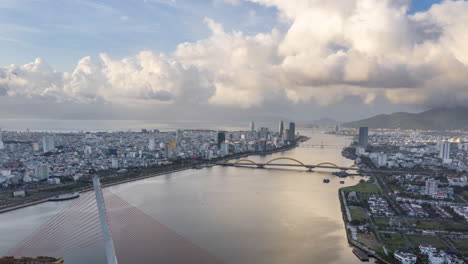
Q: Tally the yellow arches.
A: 3